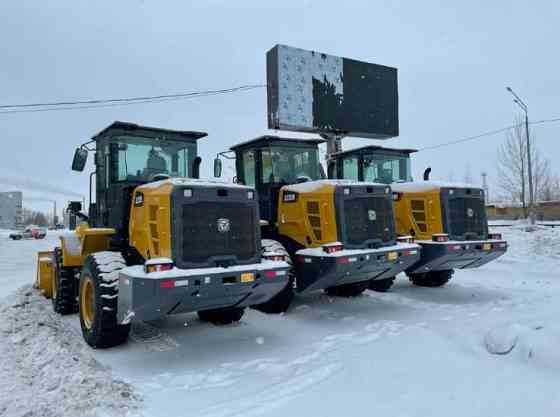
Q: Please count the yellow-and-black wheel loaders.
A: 3